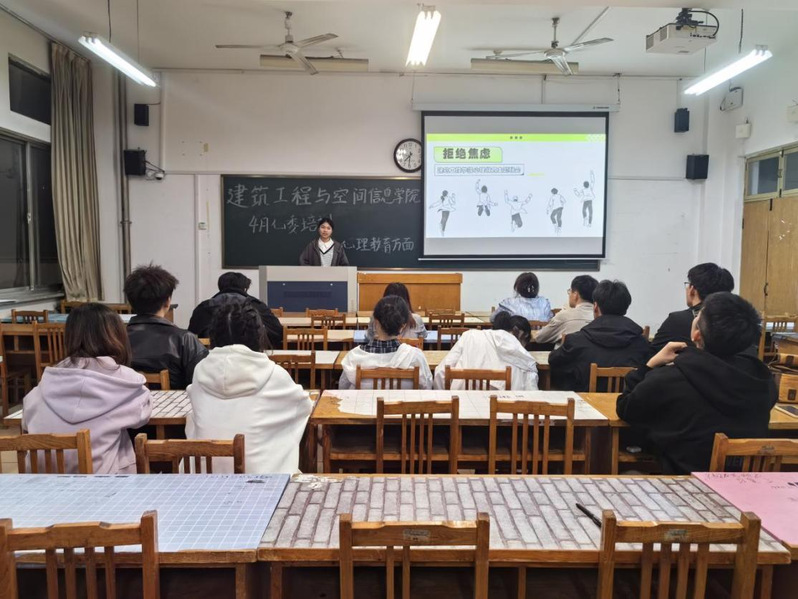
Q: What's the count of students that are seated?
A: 12